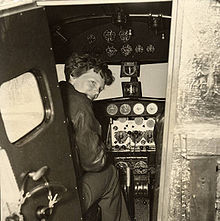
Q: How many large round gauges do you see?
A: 4